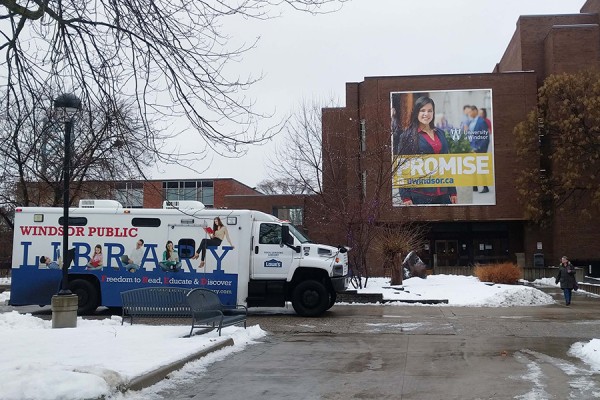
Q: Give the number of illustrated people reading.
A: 5